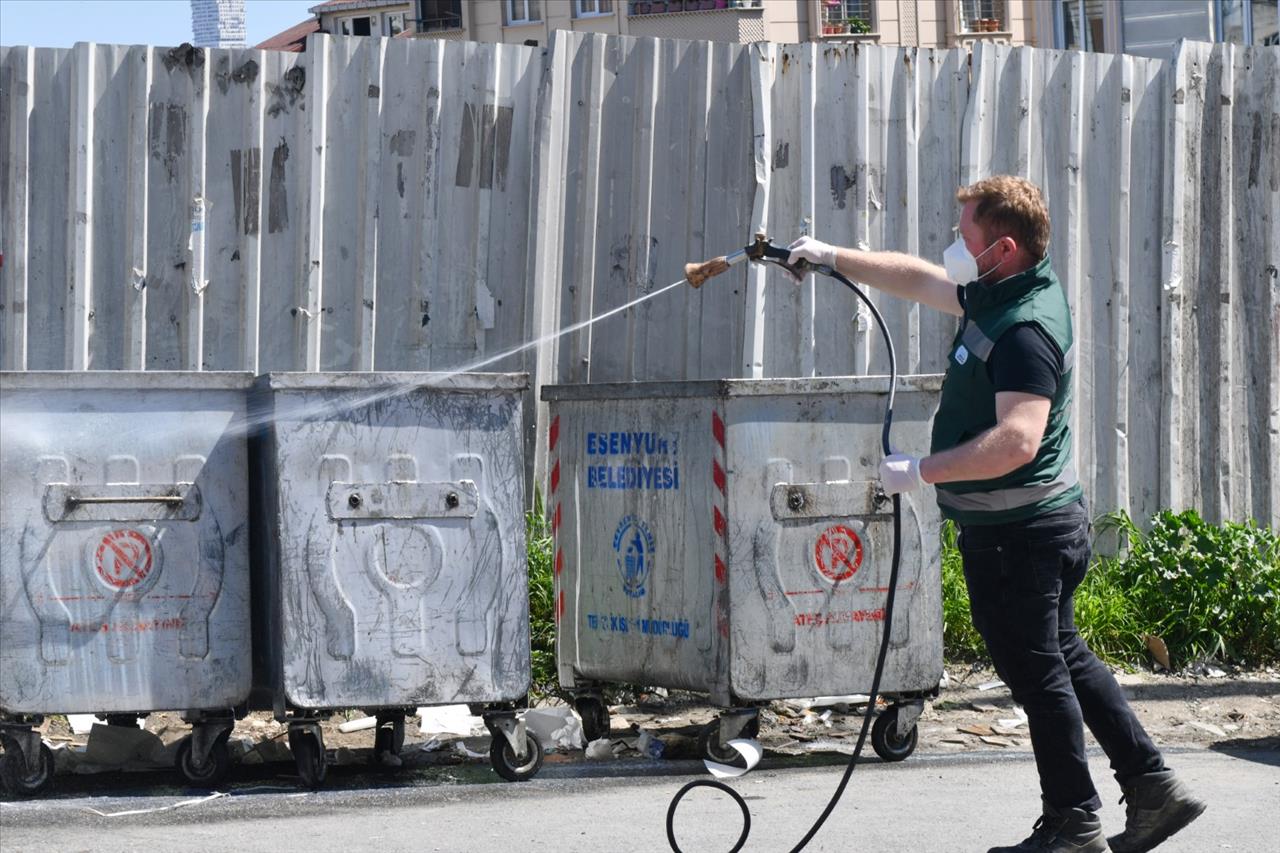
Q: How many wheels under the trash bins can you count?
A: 8